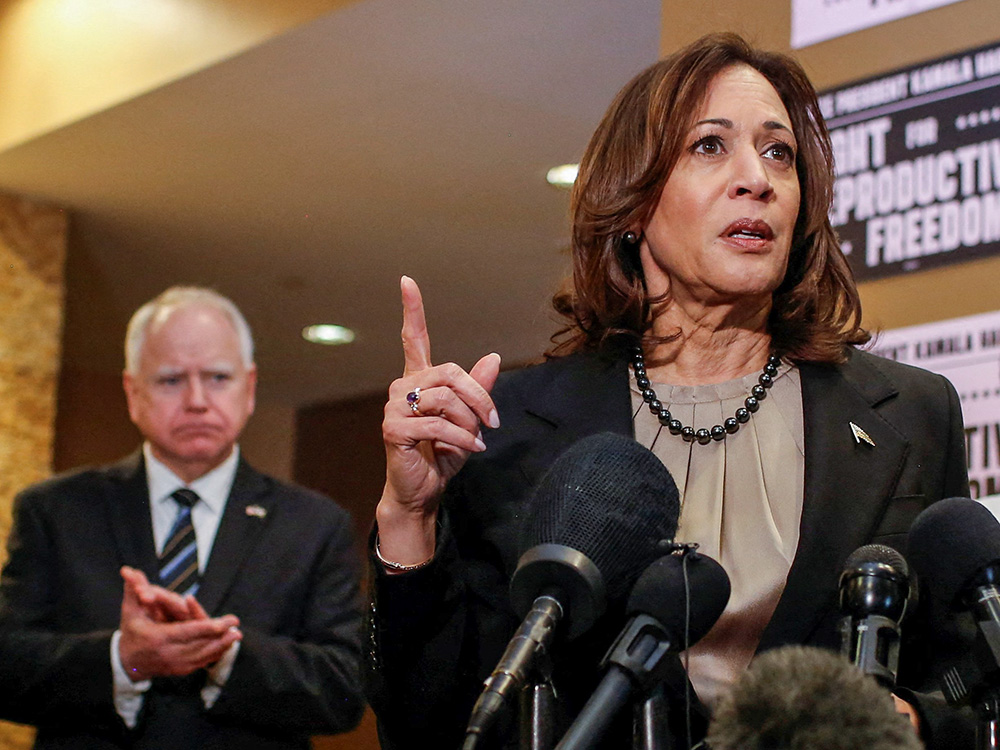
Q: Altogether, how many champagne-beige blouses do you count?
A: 1